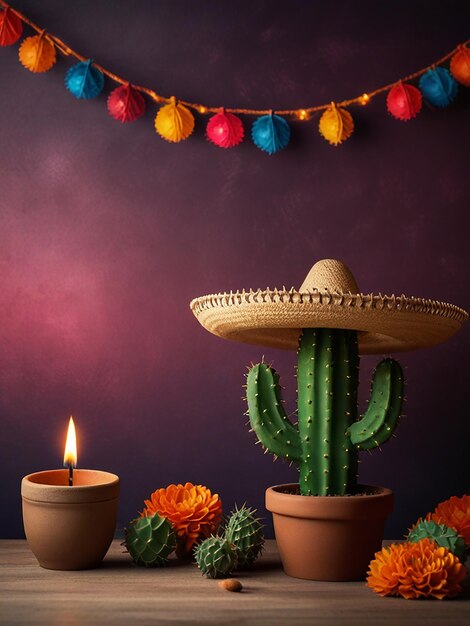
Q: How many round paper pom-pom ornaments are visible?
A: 11